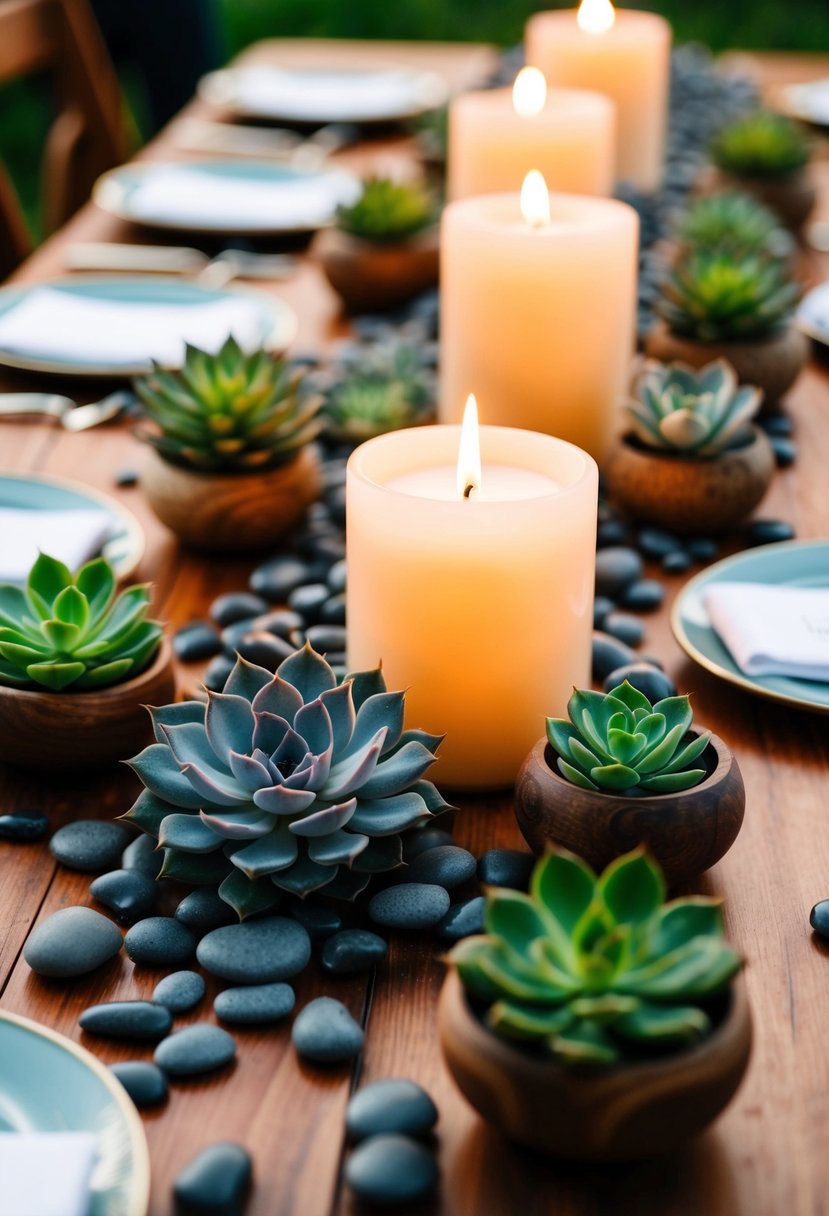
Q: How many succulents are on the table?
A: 11